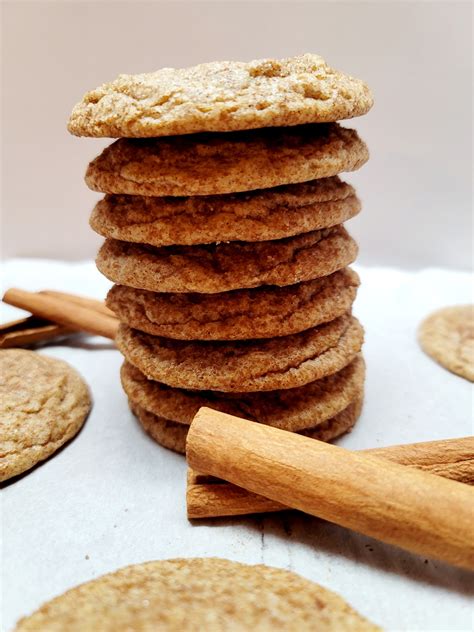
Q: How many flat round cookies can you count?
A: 11